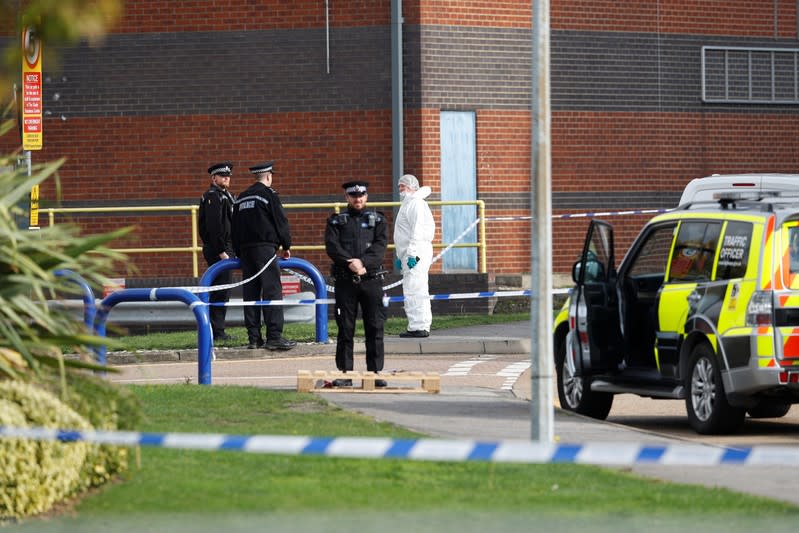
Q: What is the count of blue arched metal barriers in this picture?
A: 3